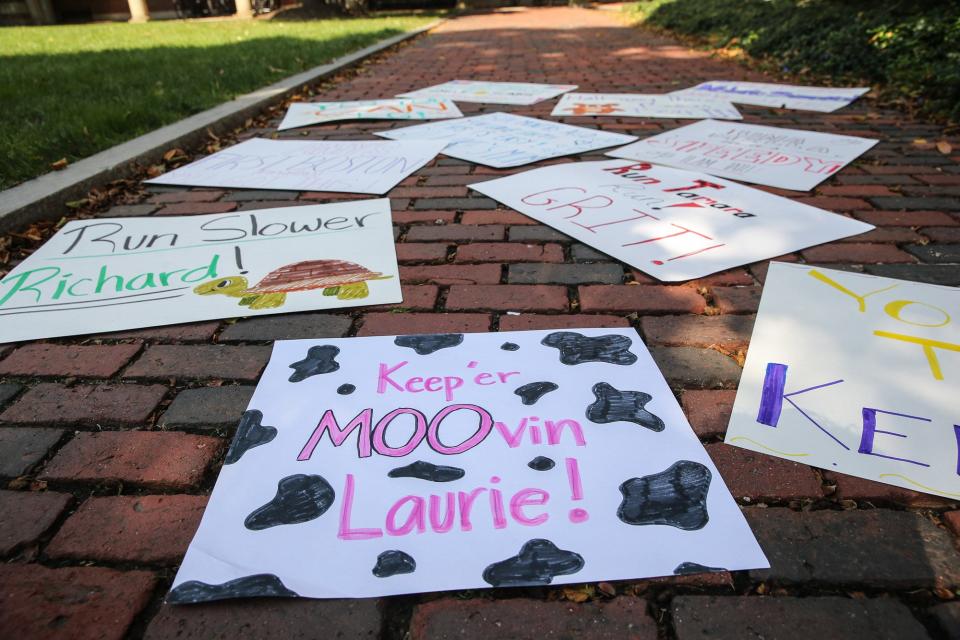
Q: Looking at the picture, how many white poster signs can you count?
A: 11